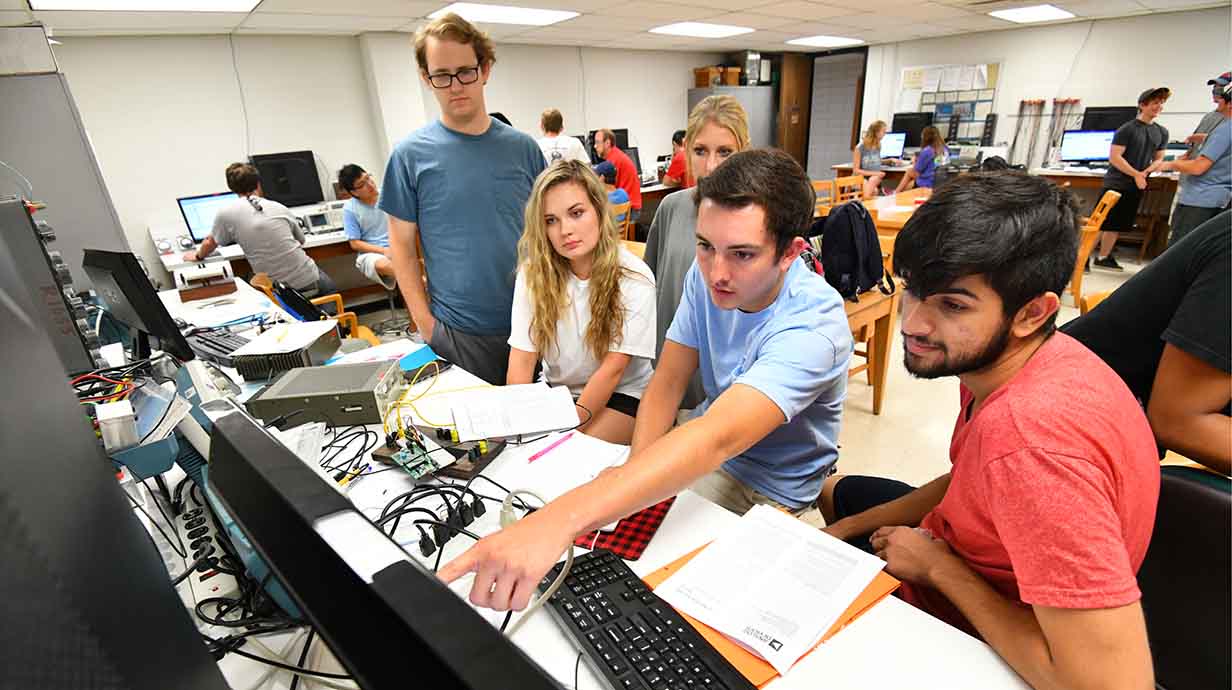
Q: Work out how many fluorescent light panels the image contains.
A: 5